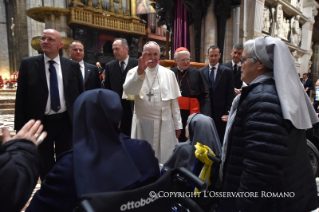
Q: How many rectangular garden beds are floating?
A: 0